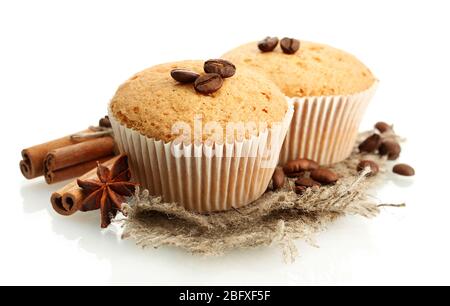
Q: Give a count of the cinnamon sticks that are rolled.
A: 3